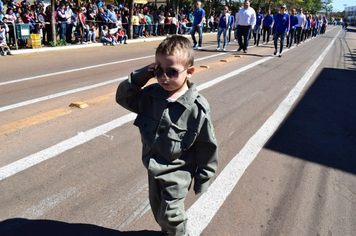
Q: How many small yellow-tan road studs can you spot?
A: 4